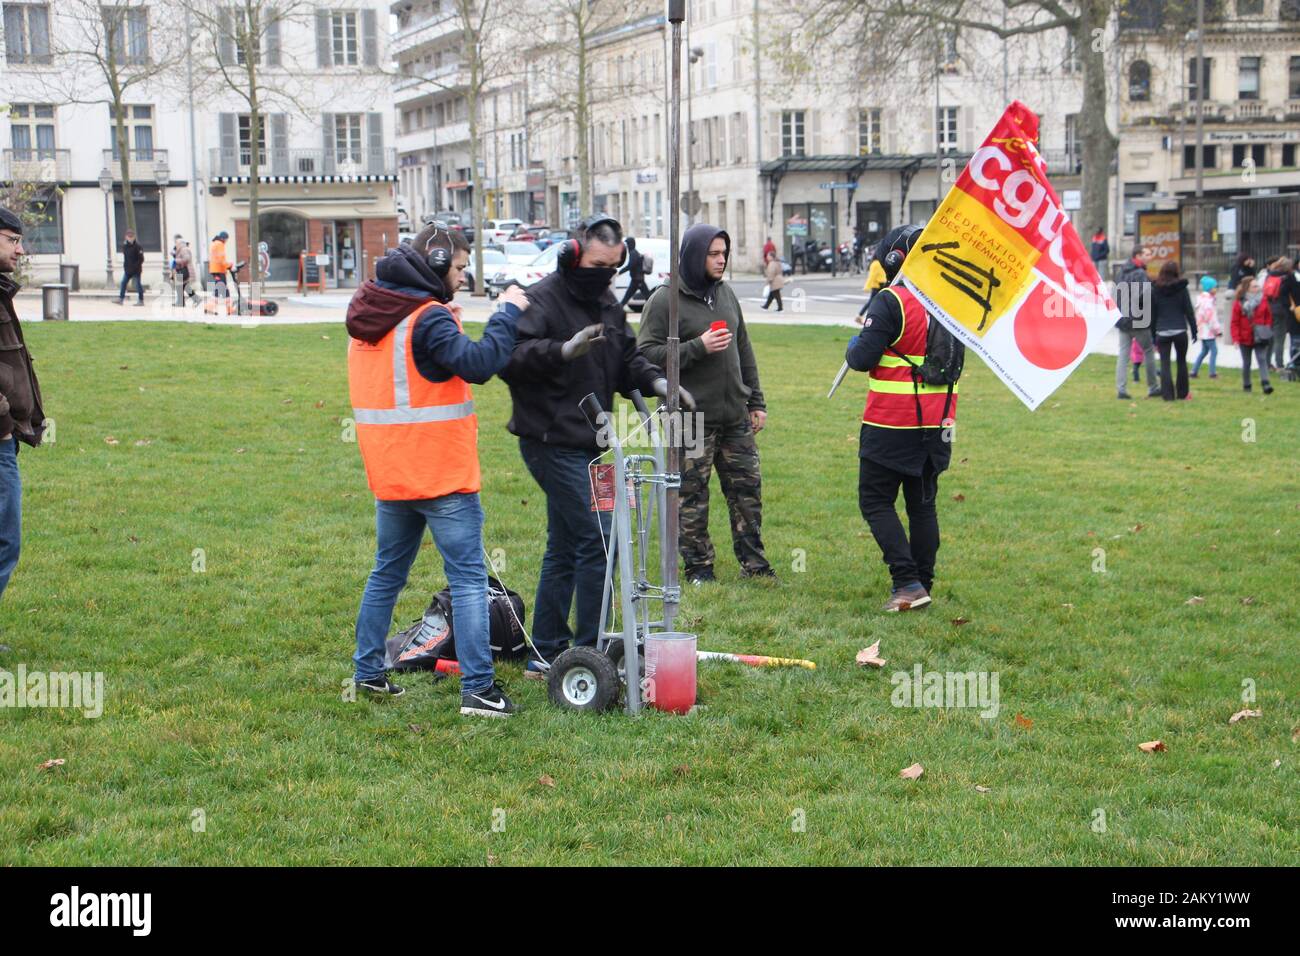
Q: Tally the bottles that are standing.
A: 0